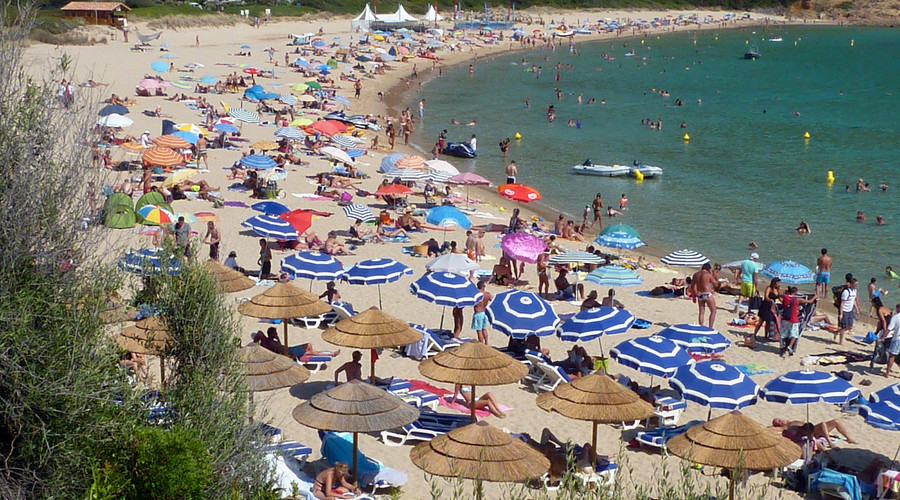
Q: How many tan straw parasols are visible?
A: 11